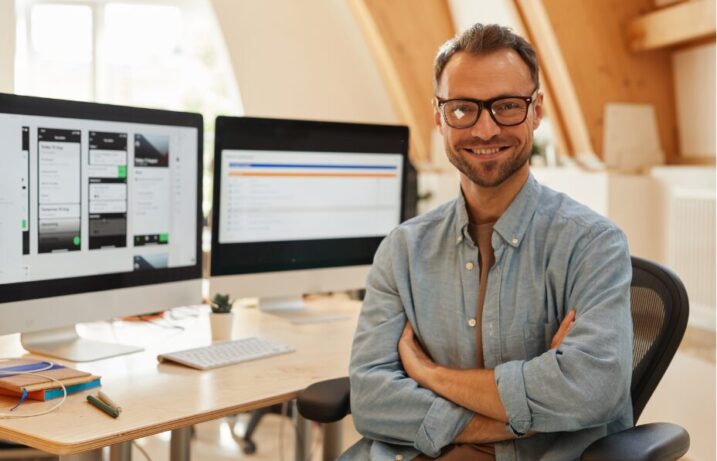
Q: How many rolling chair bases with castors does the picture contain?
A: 1